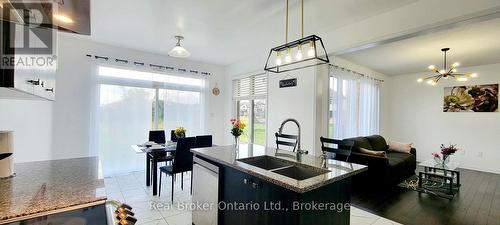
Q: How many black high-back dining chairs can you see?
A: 4